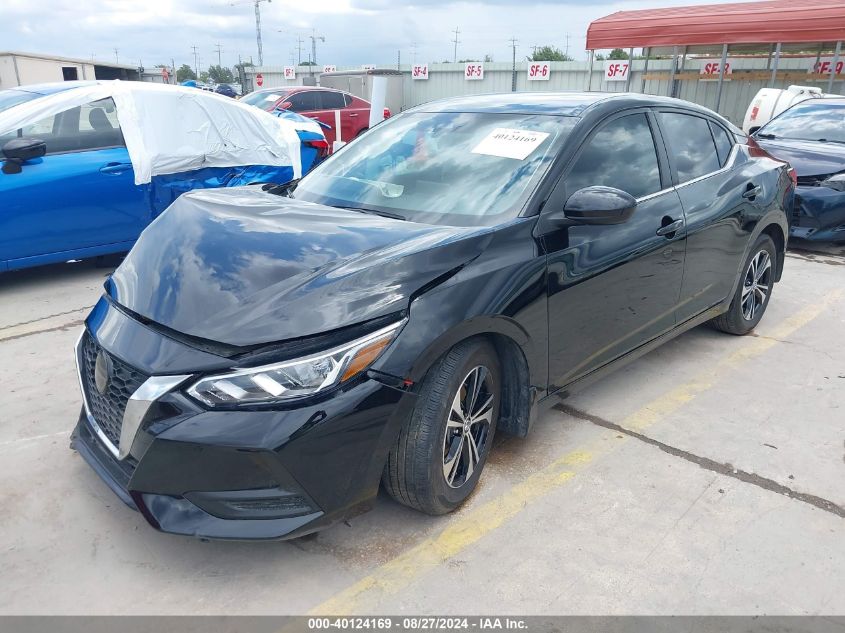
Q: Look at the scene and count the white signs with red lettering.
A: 9